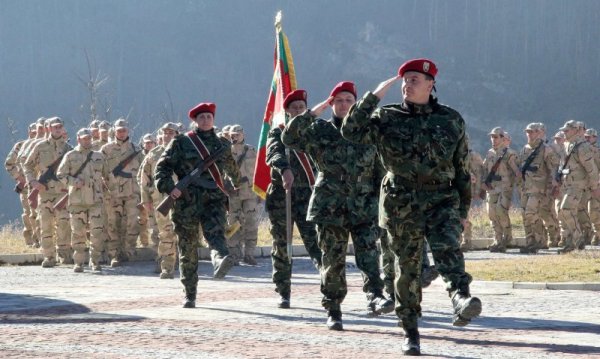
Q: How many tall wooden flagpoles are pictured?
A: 1